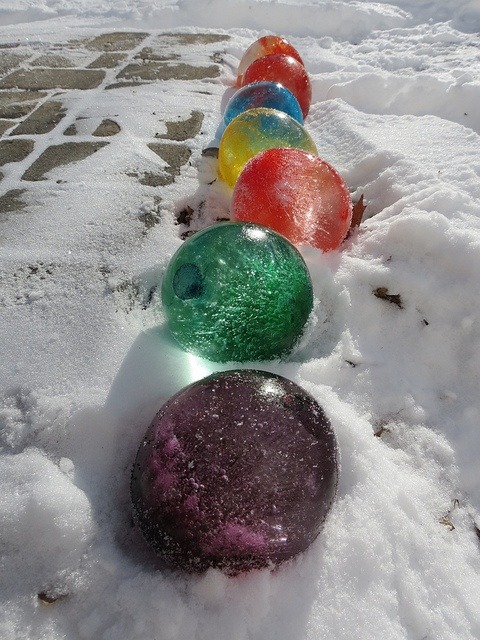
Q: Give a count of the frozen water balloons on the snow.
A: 7